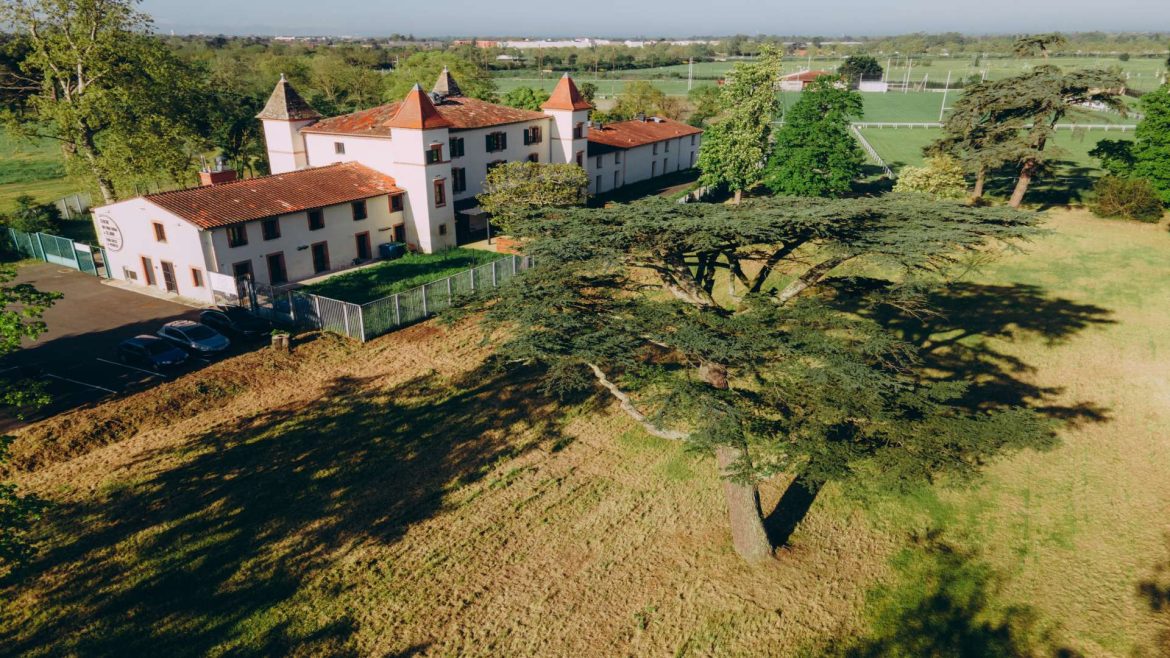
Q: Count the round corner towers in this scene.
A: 0